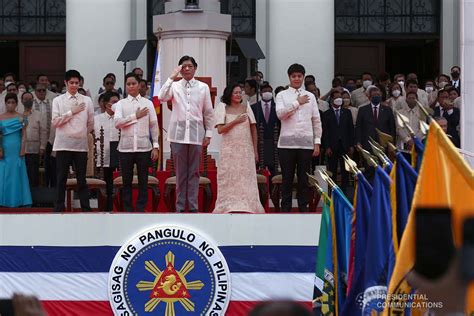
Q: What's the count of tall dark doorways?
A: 3